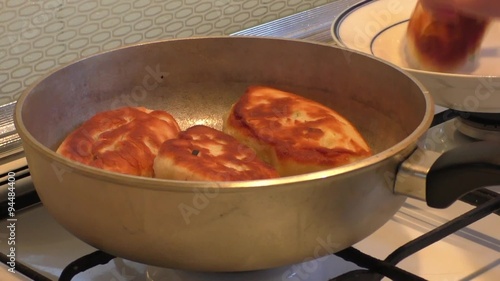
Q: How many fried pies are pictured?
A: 4